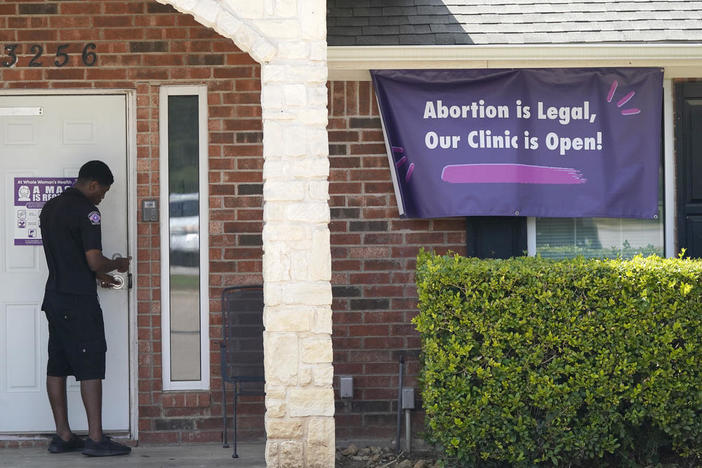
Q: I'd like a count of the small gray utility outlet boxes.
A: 2